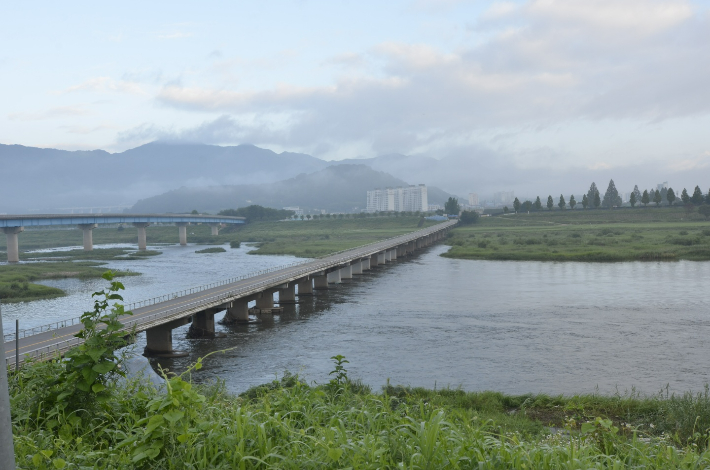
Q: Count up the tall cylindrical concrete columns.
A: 5